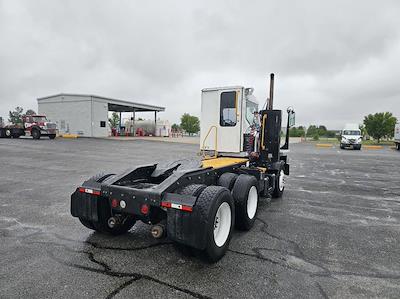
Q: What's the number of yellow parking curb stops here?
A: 3